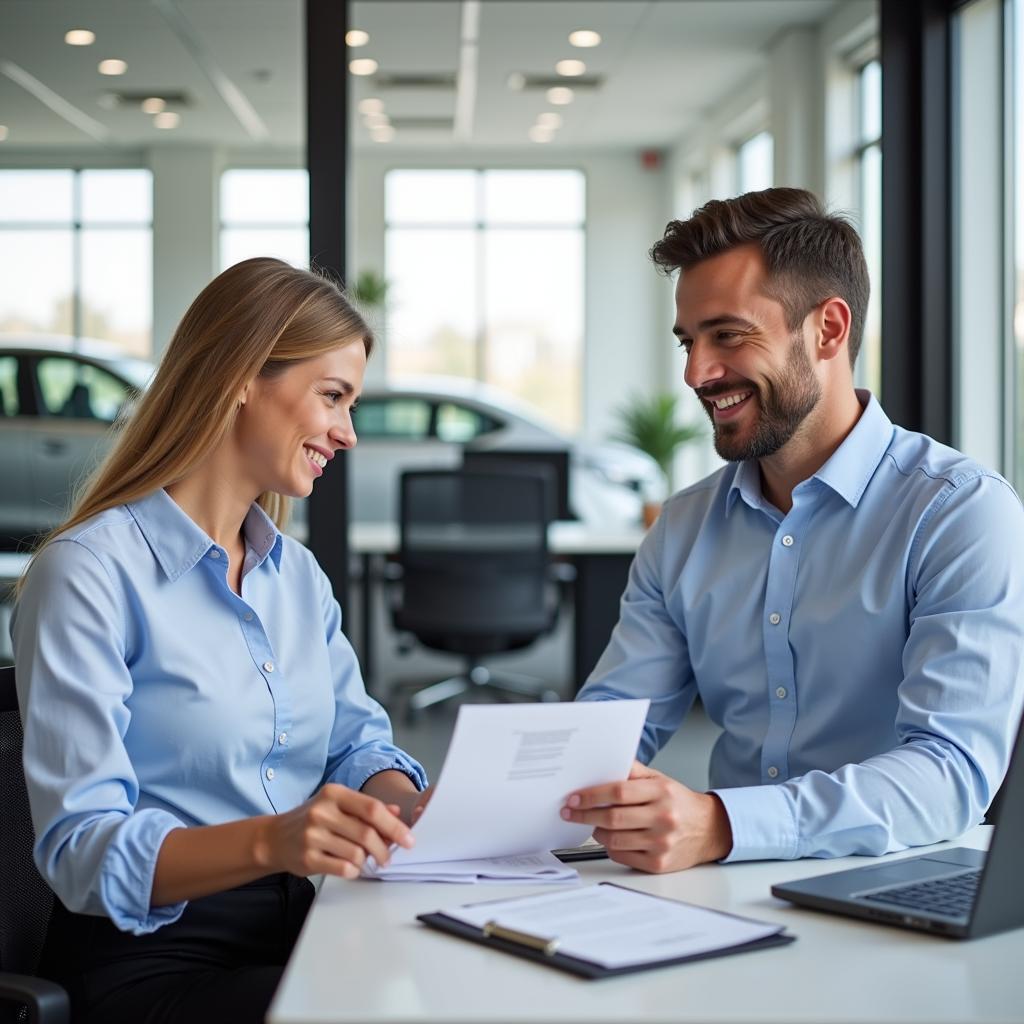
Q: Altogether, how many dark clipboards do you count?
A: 1